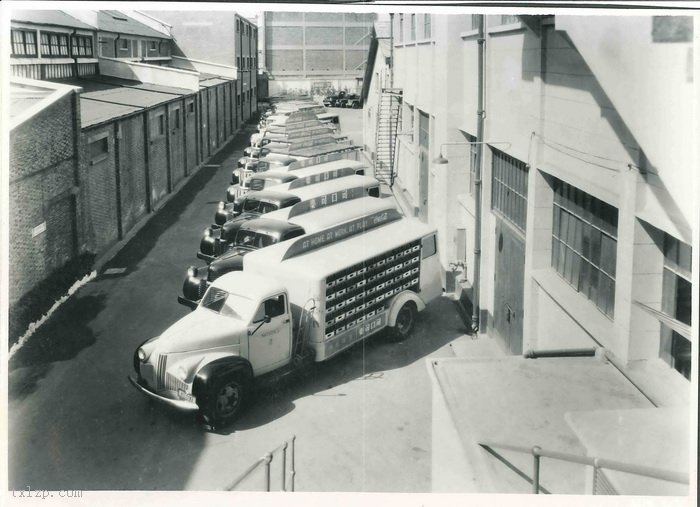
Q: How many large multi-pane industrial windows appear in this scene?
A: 3